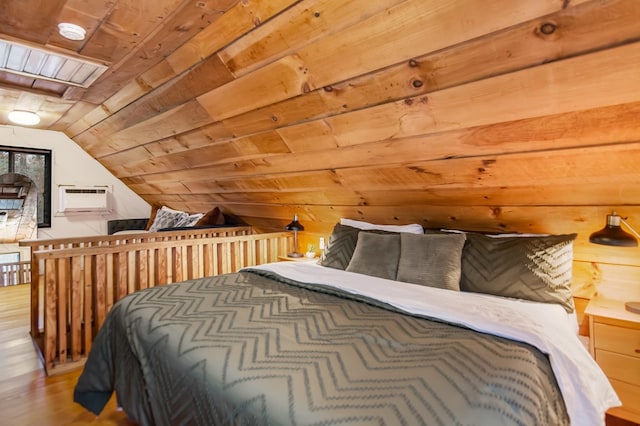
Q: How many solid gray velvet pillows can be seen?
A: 2